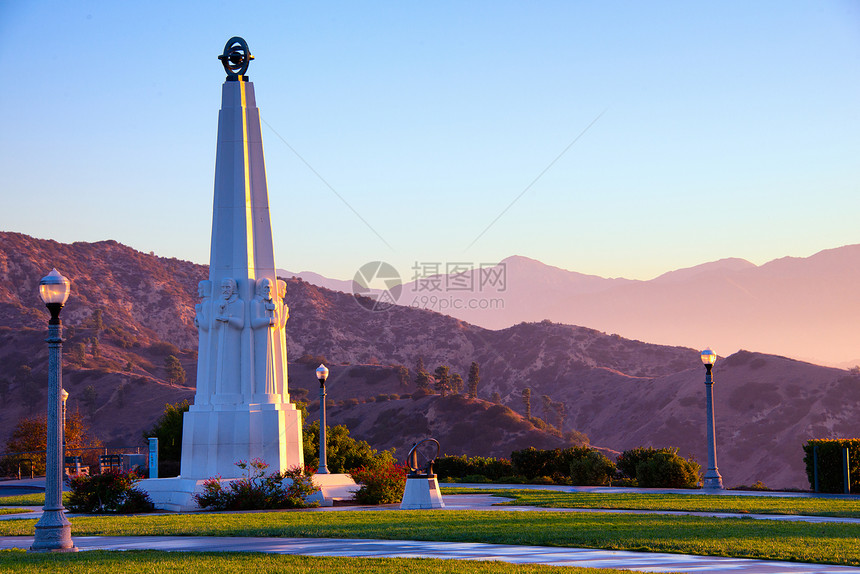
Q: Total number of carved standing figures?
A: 4